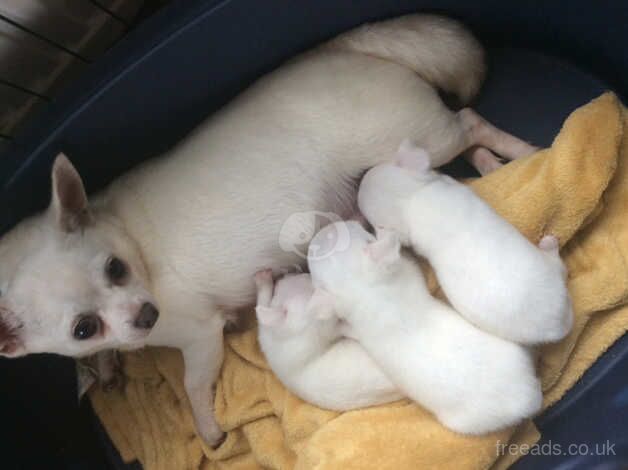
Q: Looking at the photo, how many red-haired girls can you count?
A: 0